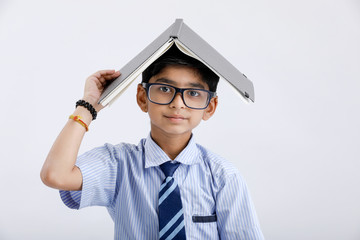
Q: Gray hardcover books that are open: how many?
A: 1